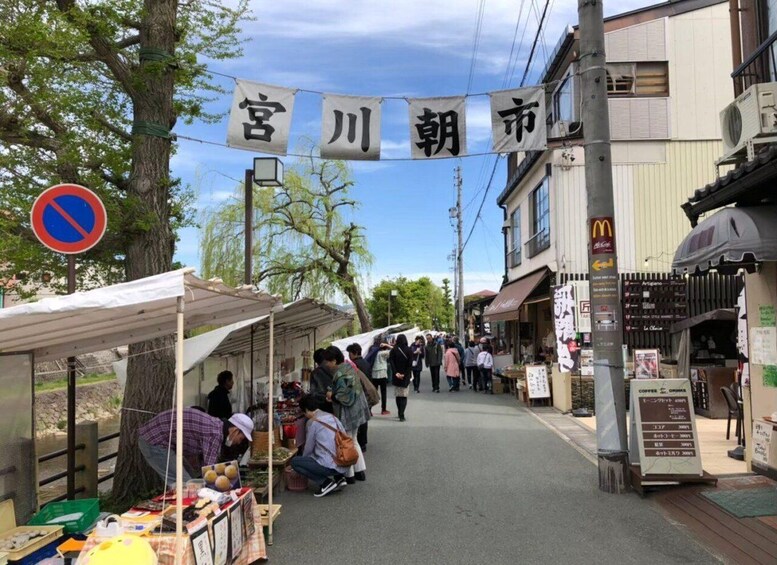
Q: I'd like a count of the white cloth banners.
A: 4